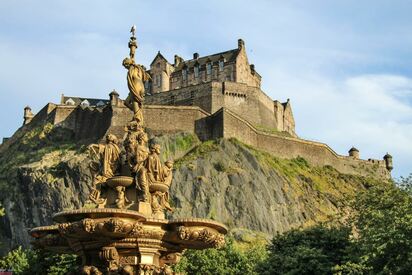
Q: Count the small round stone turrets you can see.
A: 4